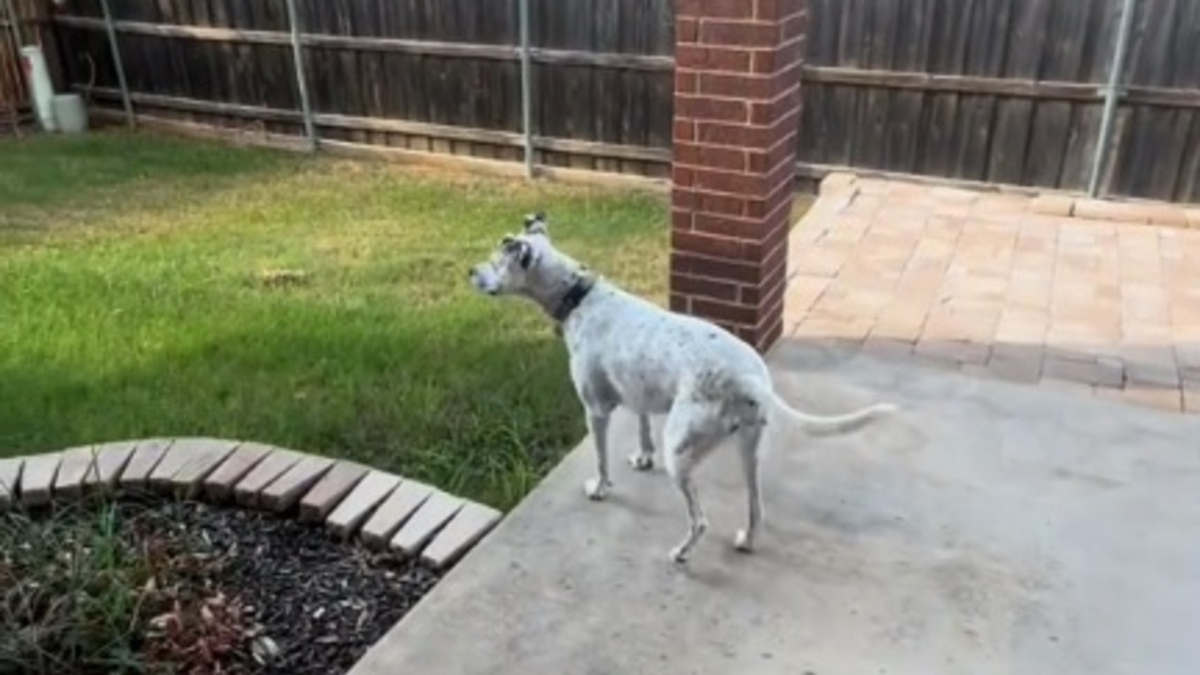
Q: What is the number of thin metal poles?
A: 4